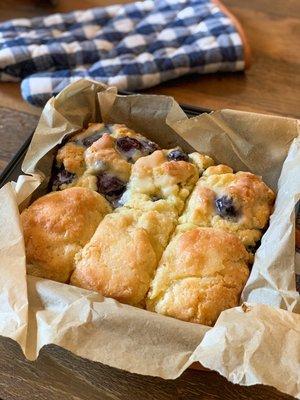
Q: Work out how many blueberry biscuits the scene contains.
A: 3